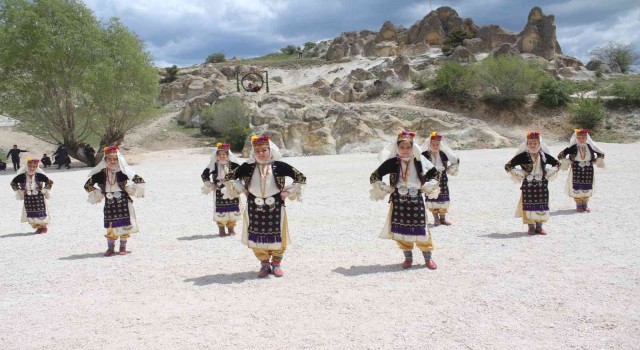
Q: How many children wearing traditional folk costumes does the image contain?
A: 8